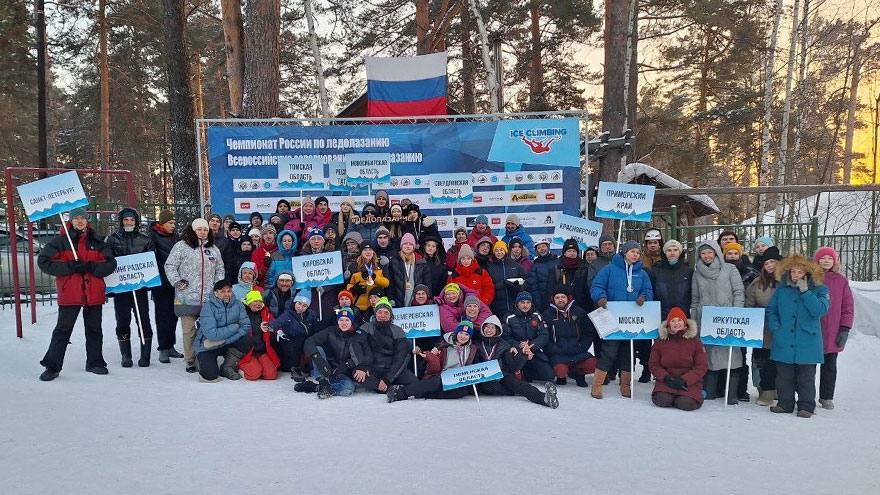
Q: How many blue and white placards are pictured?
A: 13